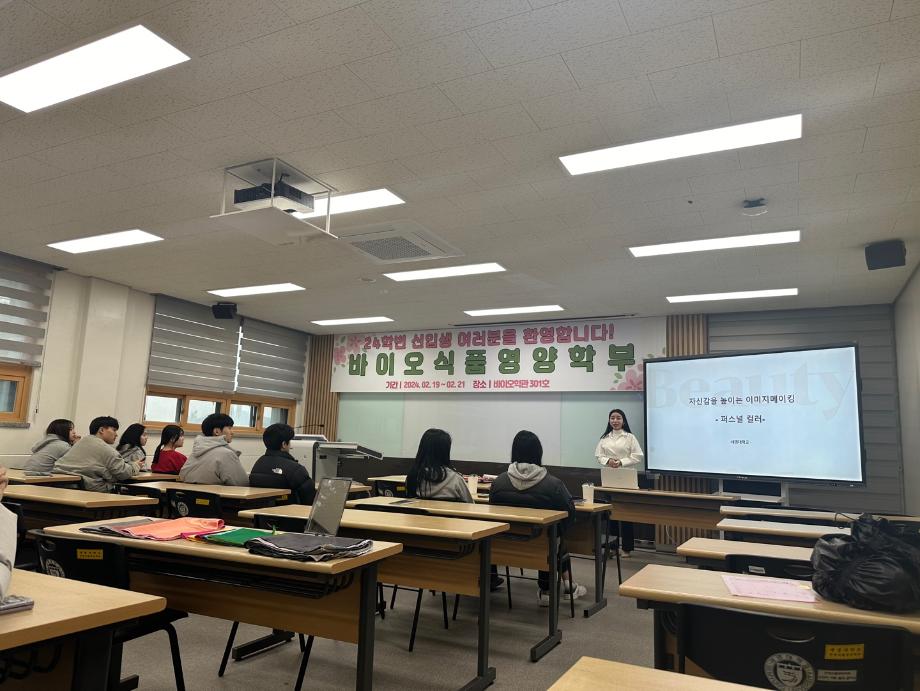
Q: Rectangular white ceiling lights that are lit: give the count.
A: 10